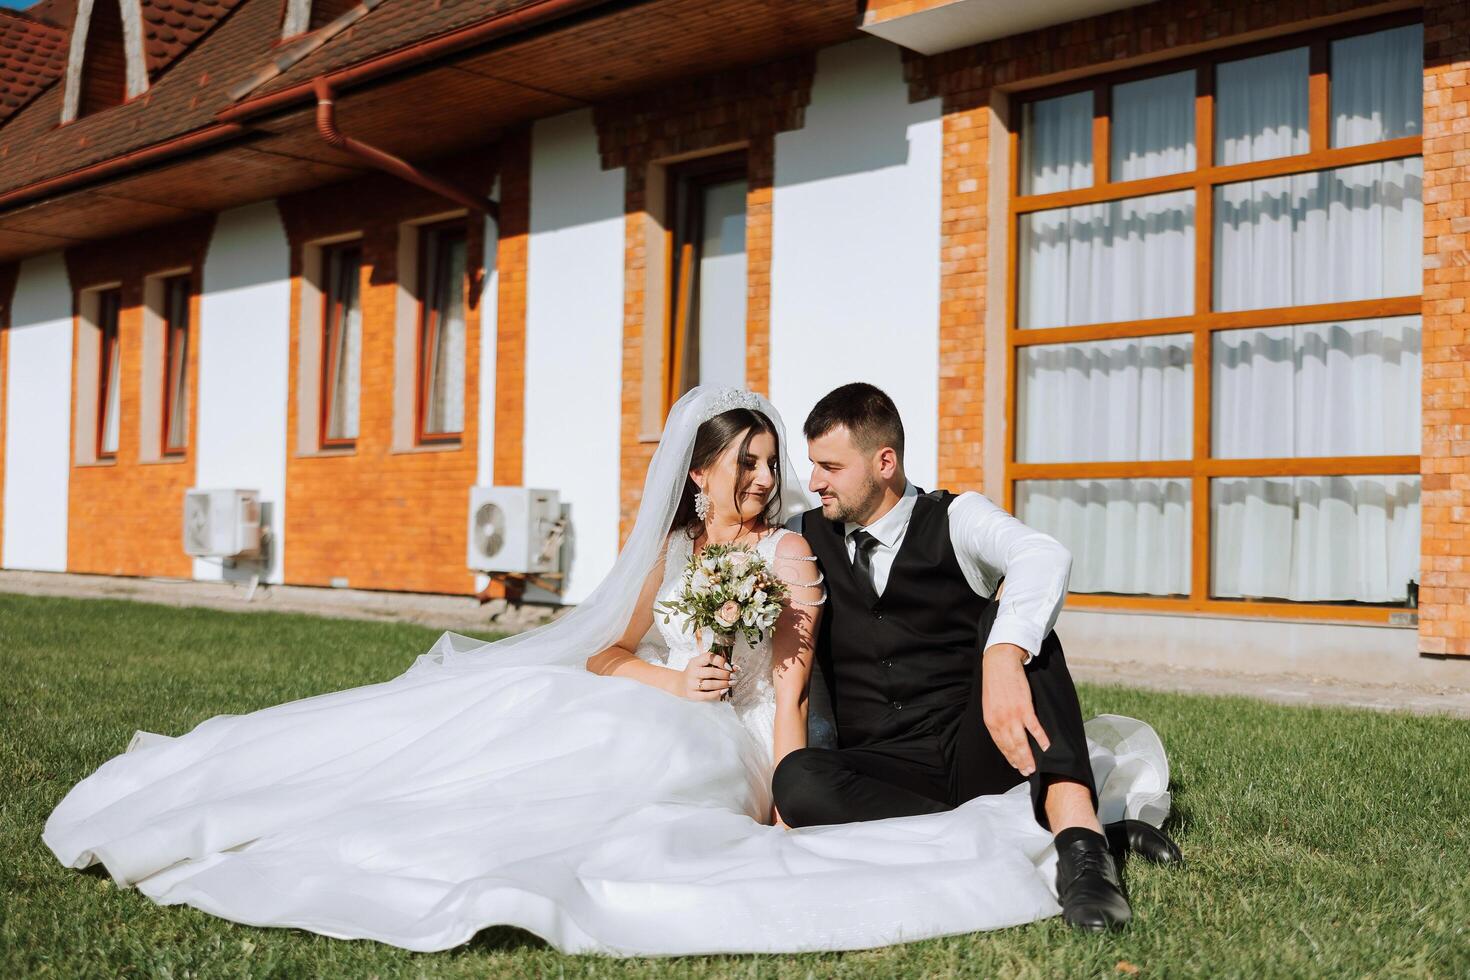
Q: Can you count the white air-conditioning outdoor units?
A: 2